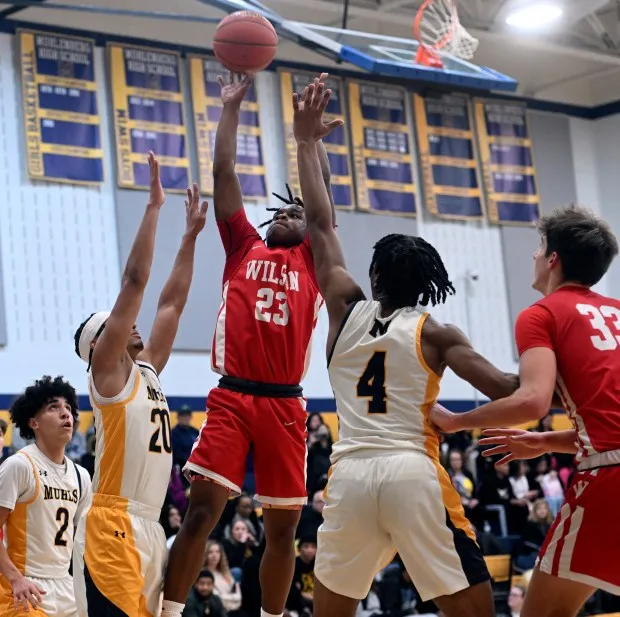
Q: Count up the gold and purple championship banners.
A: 7